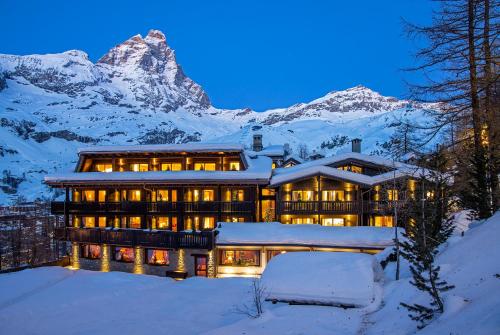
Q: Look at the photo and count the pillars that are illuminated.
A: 5